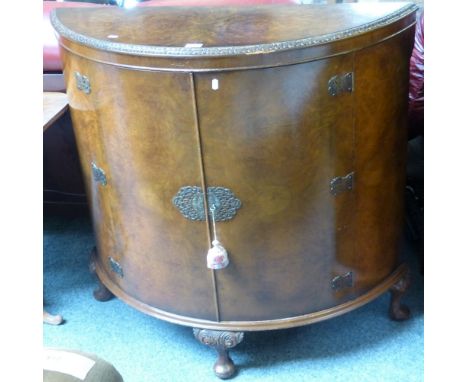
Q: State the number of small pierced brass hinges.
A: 6